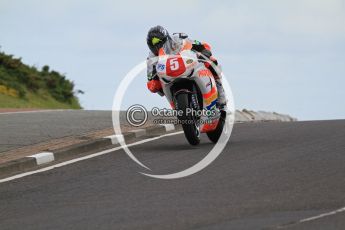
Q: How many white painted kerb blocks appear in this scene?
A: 3